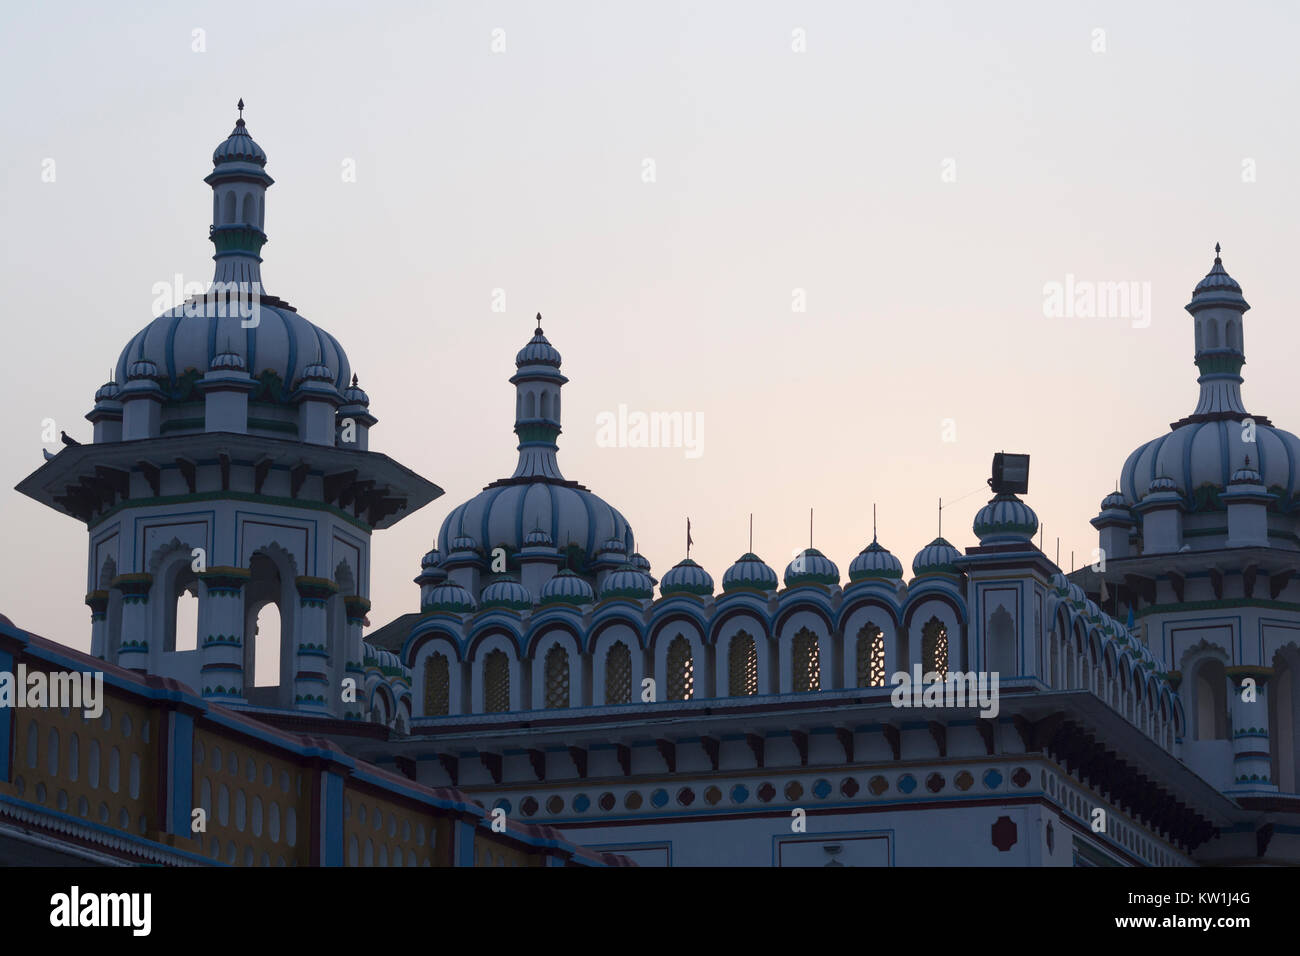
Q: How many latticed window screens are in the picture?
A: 9